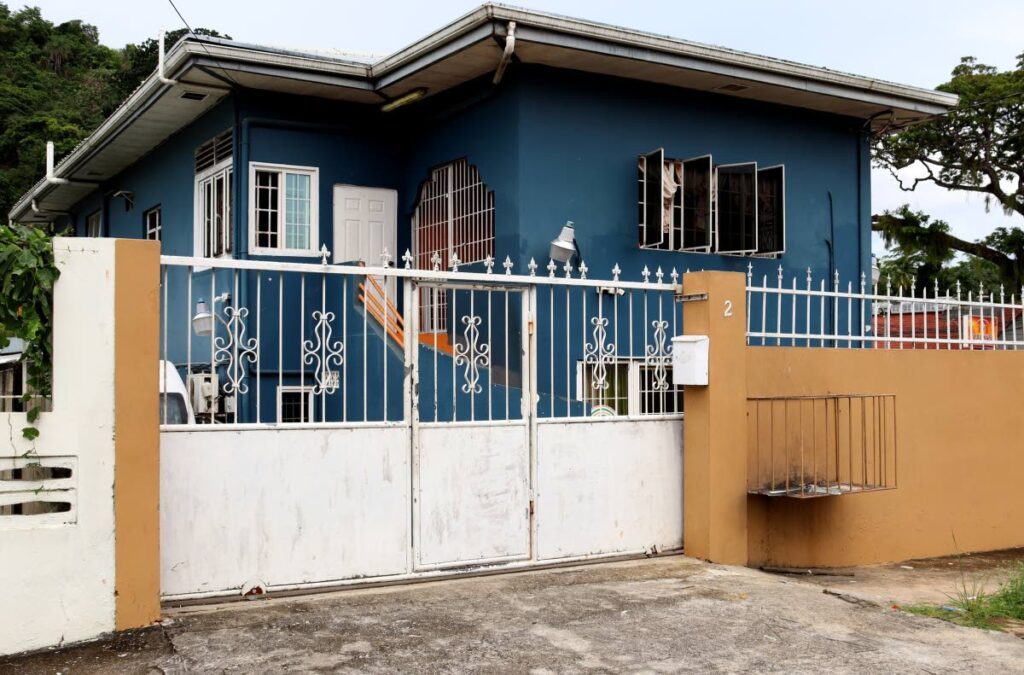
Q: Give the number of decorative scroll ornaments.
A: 5